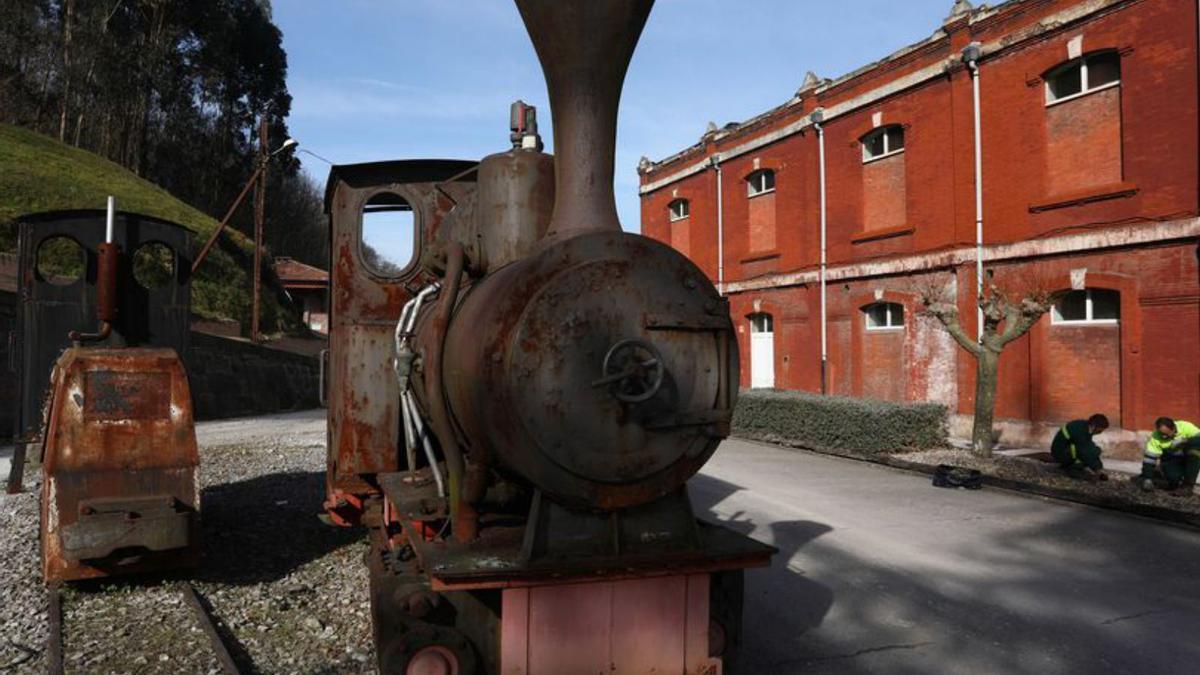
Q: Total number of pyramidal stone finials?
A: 4